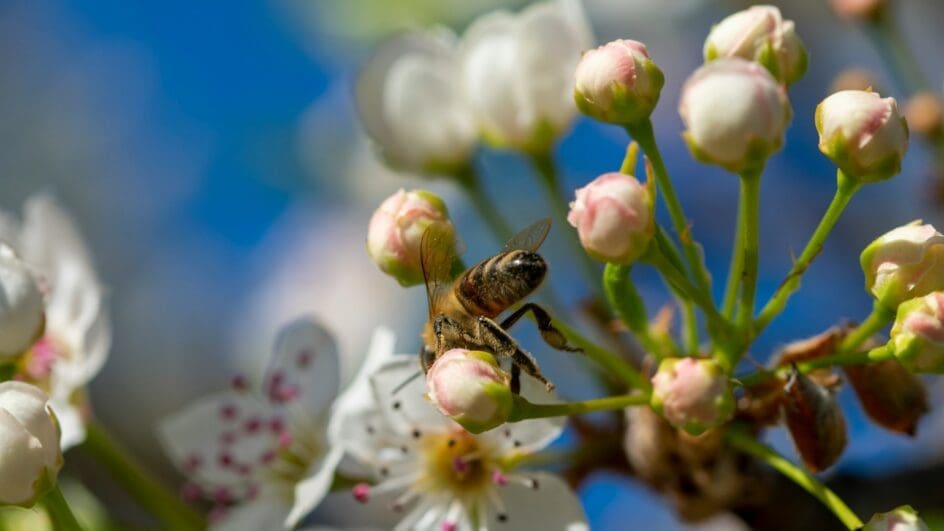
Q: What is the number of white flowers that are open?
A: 3